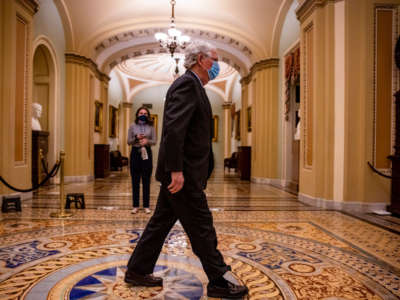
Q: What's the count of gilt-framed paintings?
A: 6